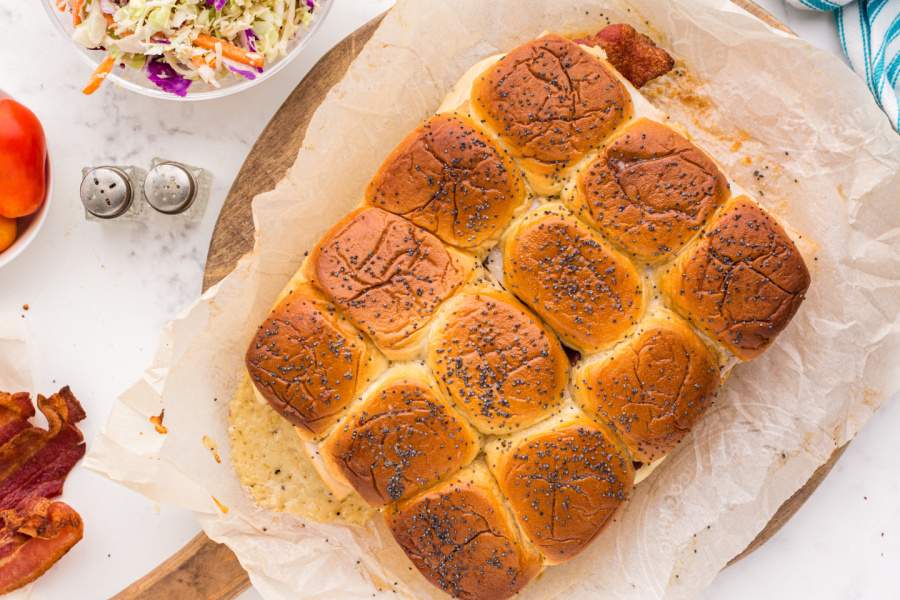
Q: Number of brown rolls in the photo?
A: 12